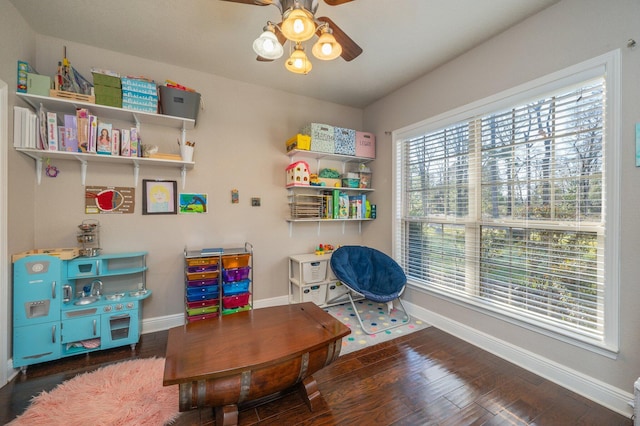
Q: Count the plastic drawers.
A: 14